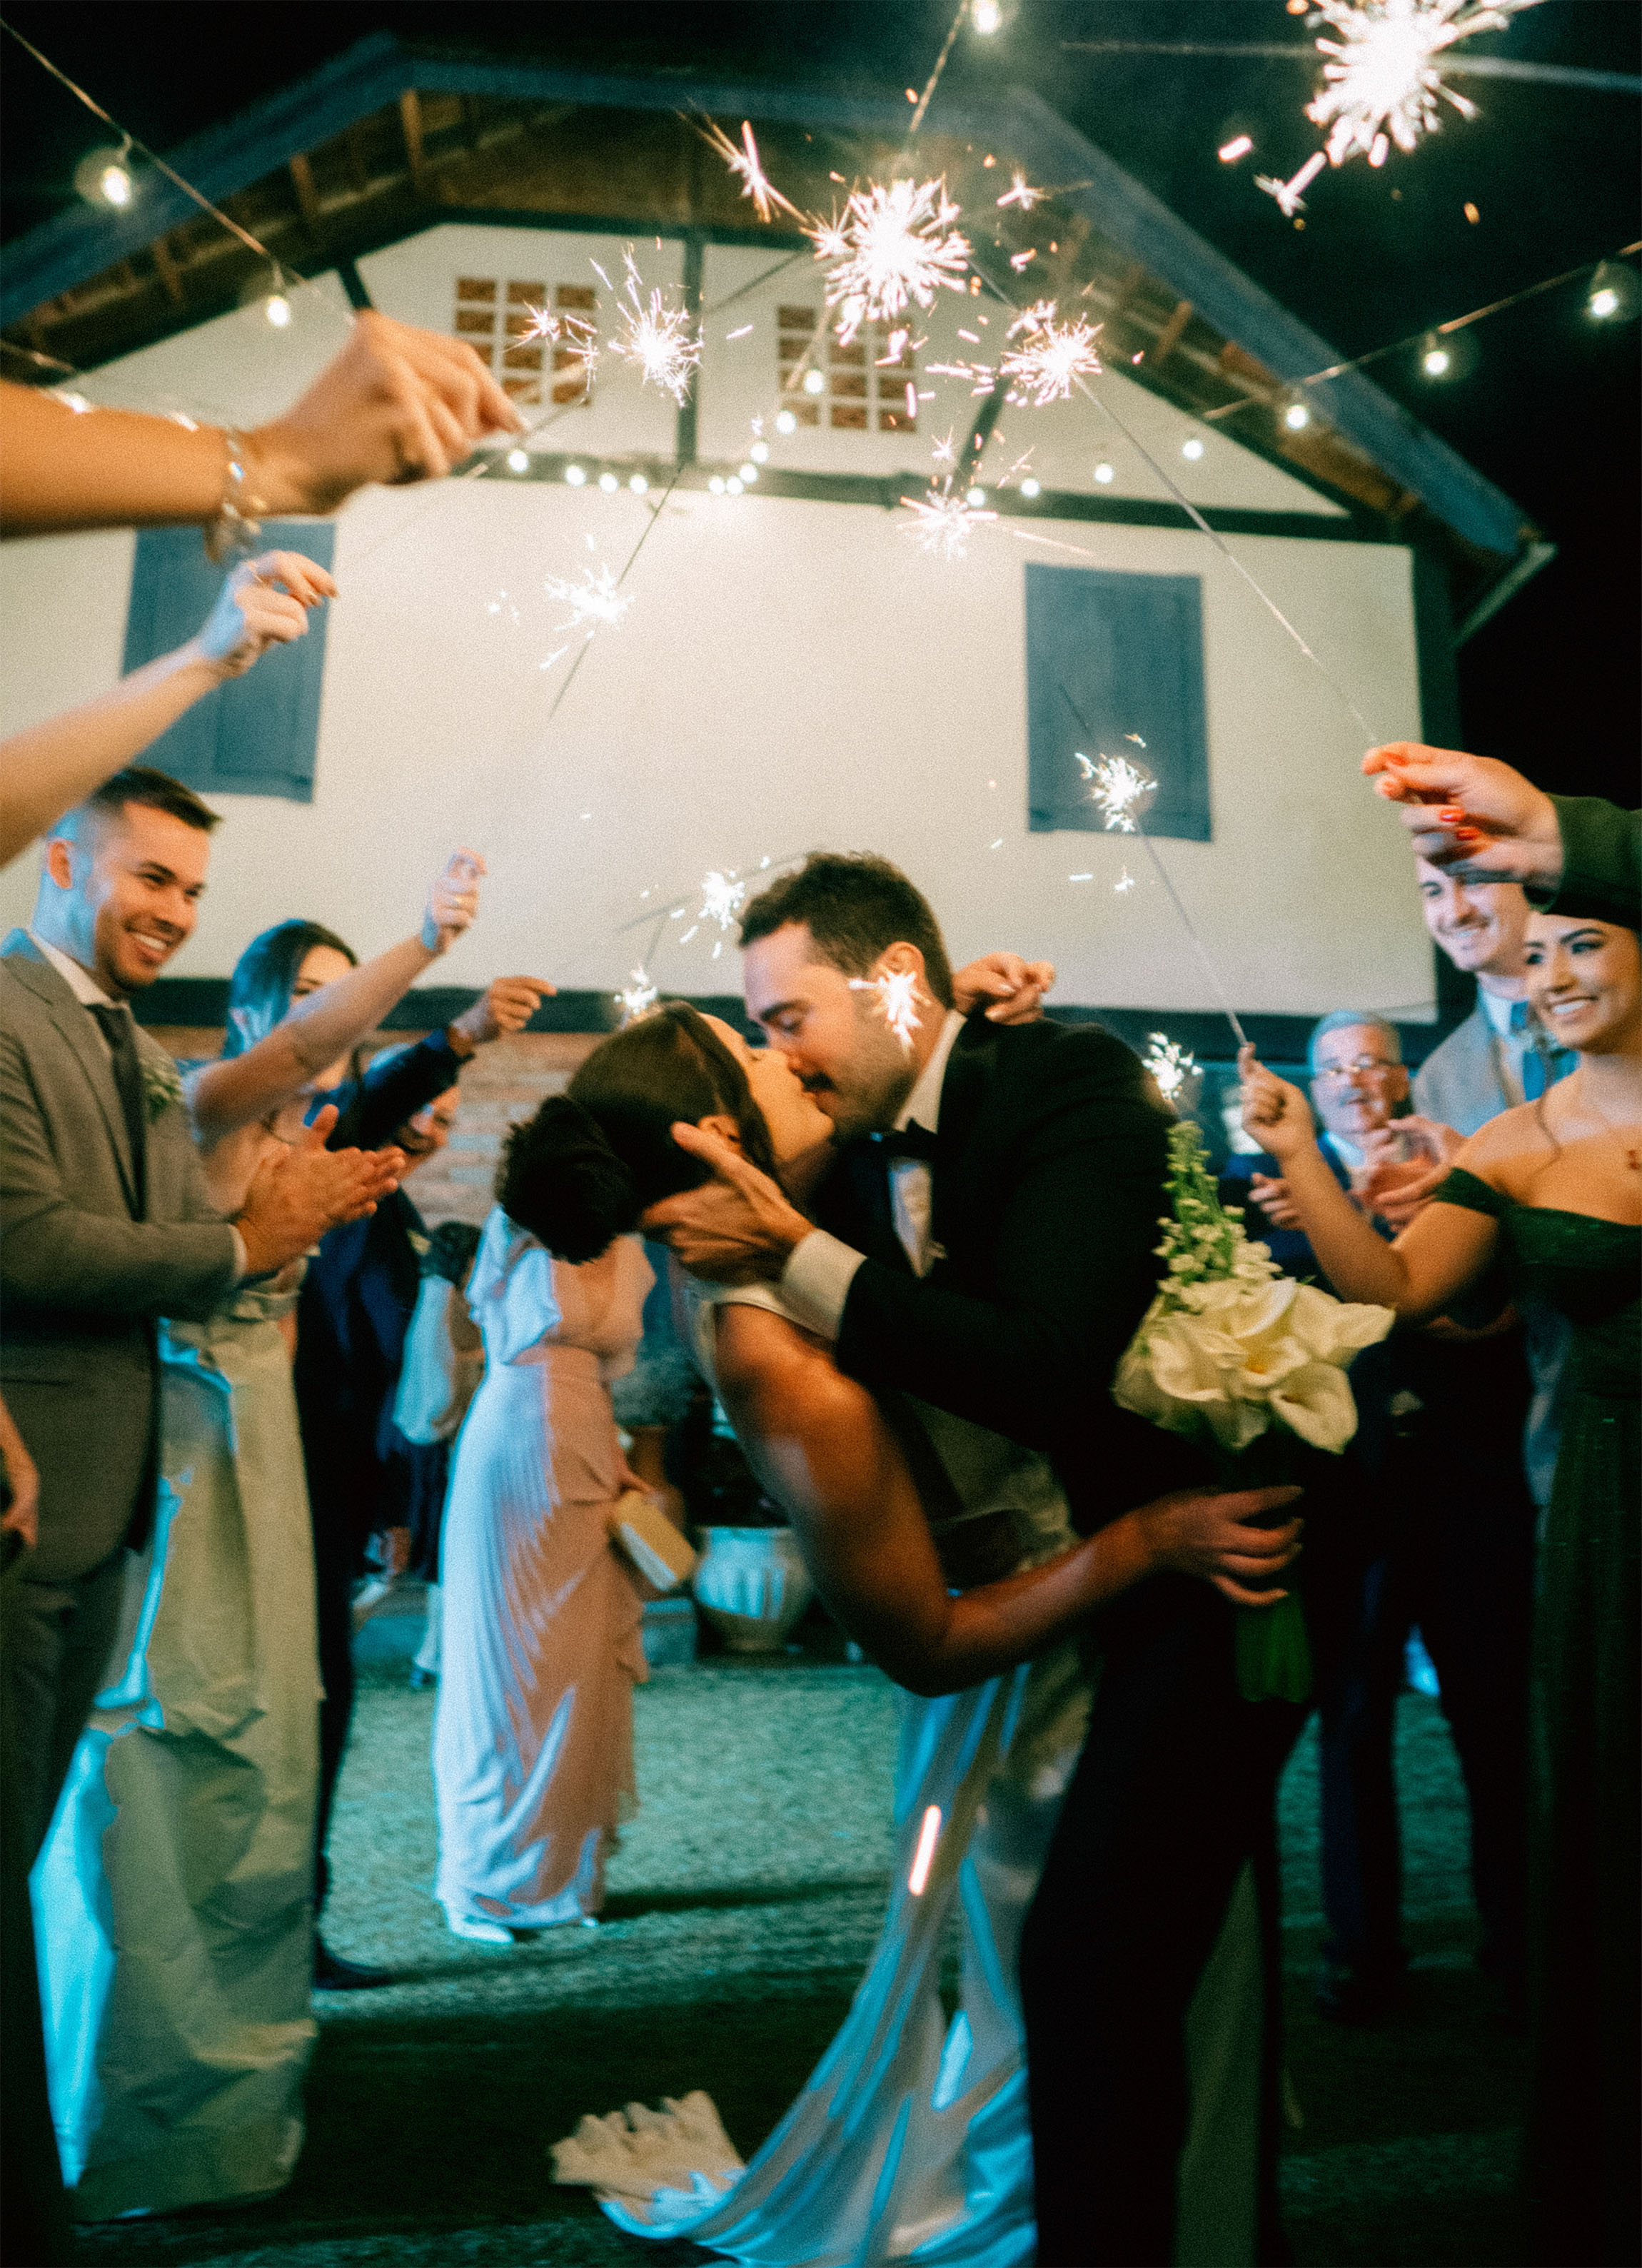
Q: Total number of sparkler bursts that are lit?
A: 11